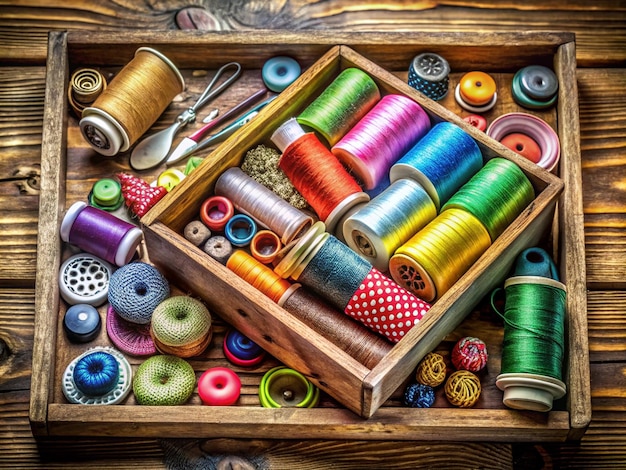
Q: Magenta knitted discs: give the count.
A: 1